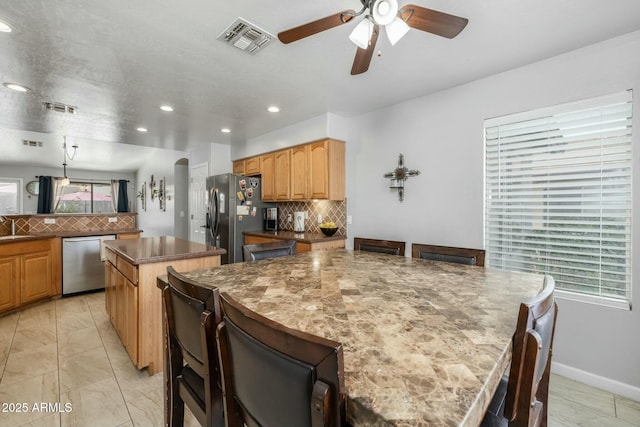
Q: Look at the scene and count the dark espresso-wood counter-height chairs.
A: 6